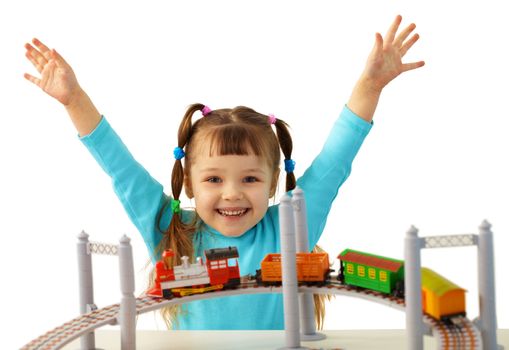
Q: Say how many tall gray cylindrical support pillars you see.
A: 6